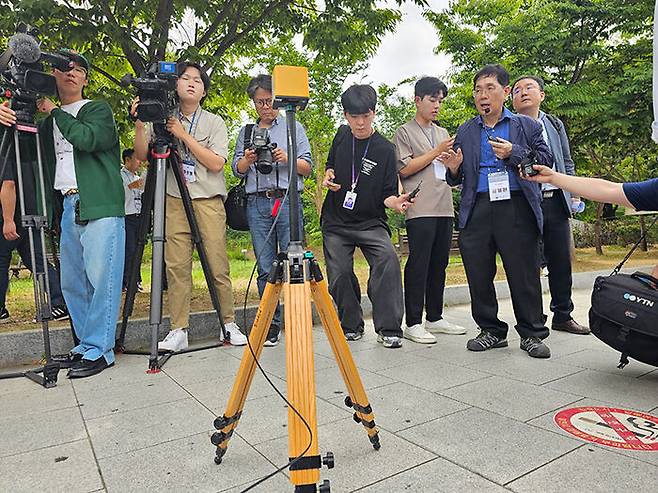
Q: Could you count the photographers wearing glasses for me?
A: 2